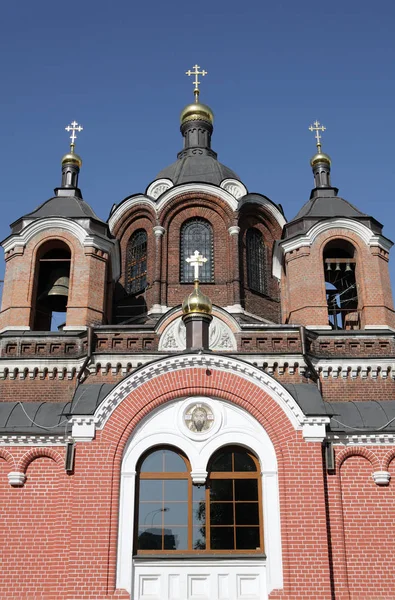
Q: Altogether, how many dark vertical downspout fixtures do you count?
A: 2